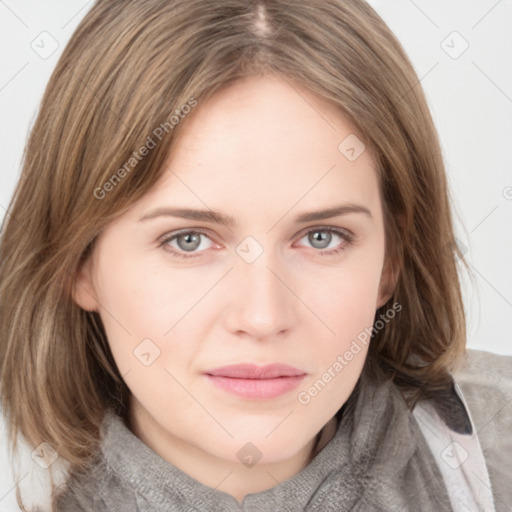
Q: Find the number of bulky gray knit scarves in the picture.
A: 1